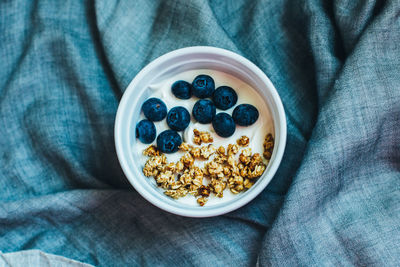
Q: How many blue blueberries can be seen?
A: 10